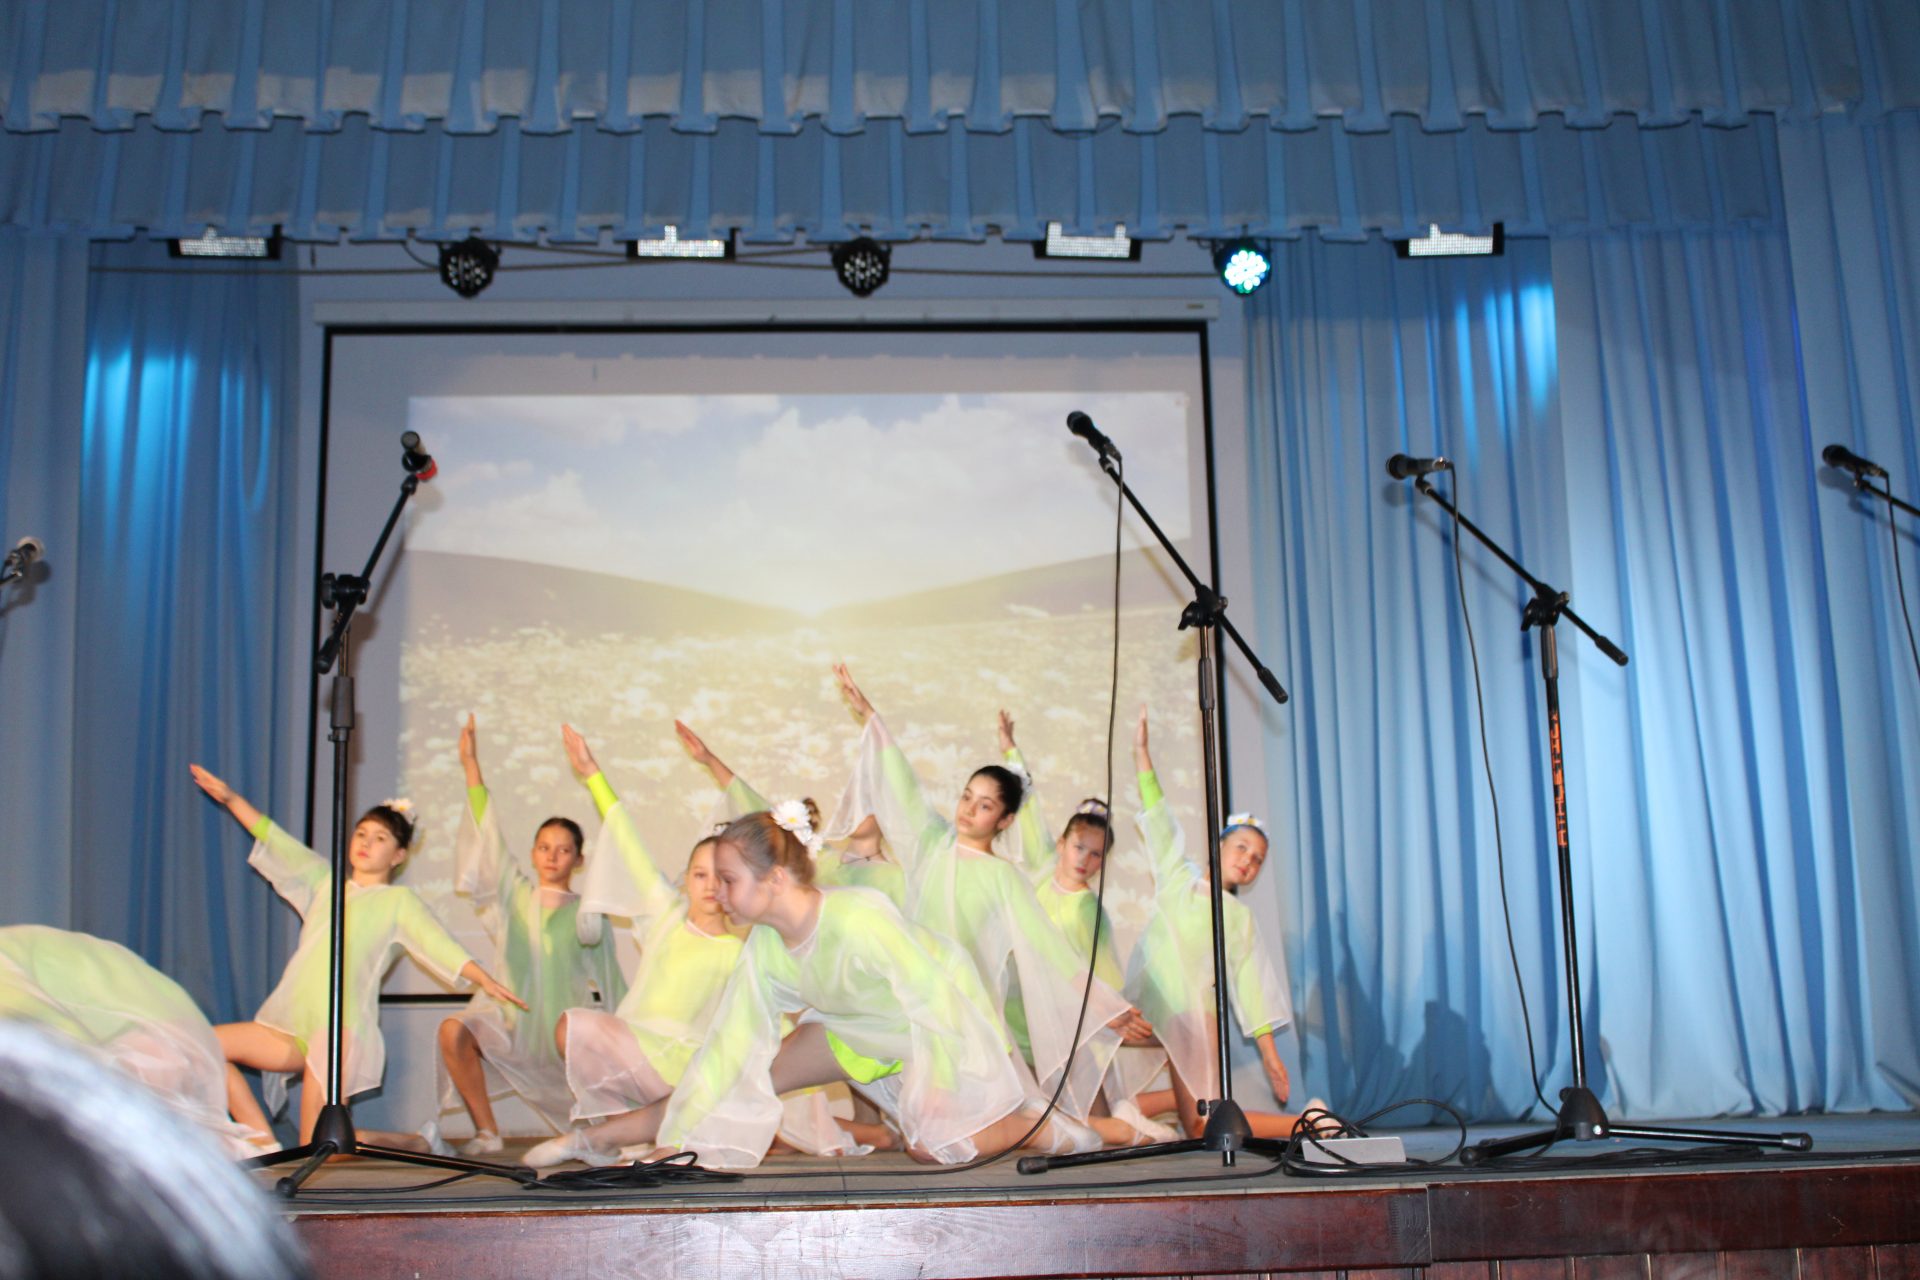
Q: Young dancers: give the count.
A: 9